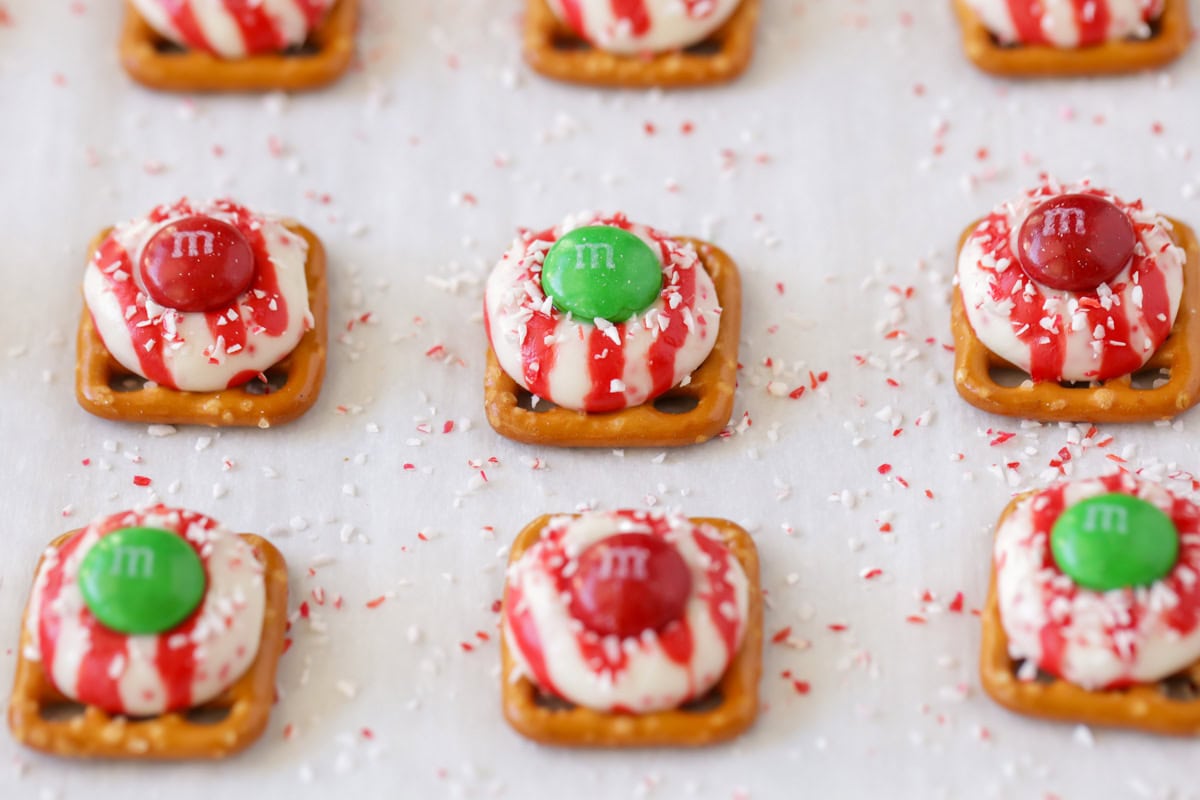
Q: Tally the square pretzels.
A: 9